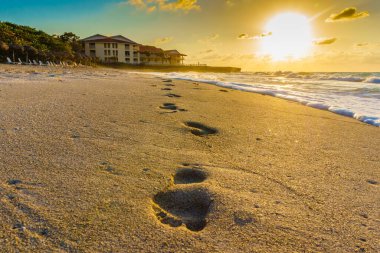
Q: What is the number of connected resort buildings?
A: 3